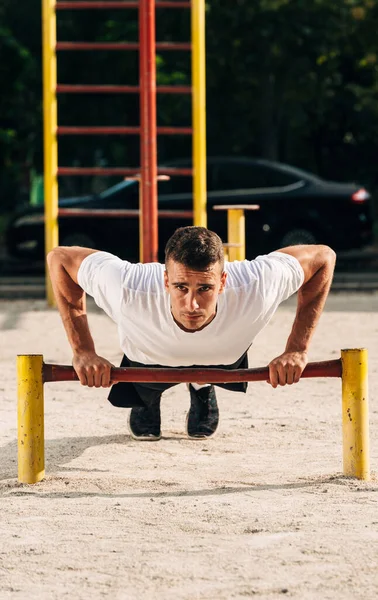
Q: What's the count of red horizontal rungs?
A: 6